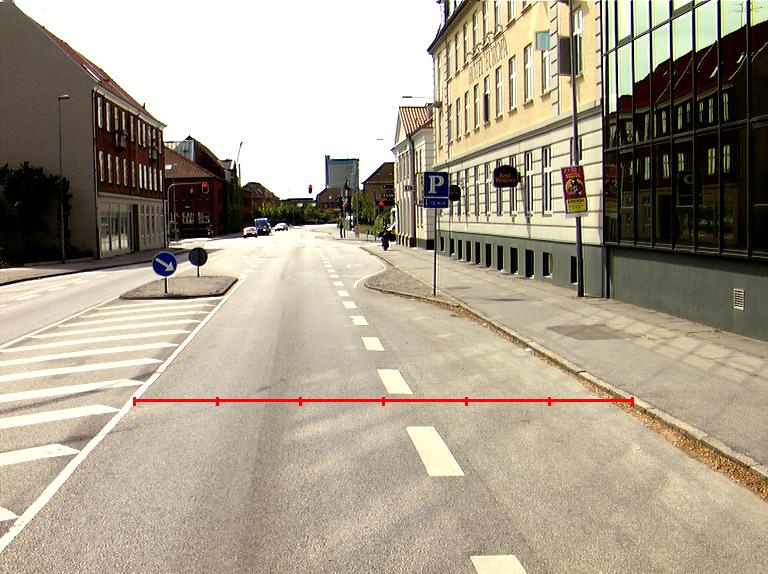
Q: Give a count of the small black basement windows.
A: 11